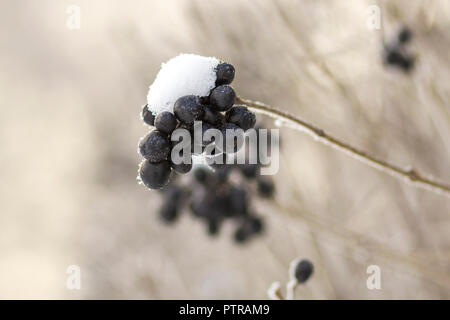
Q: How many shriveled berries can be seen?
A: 1